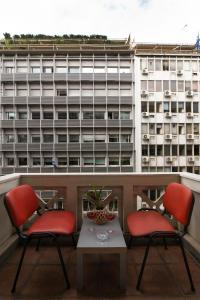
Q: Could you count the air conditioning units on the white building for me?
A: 14